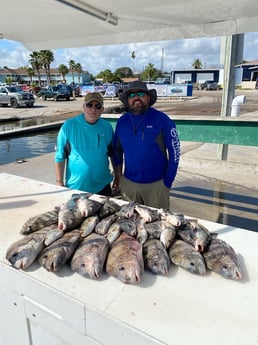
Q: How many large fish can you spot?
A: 7